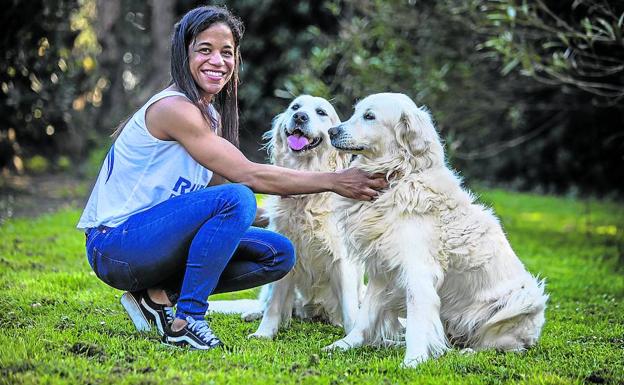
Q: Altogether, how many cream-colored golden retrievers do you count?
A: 2